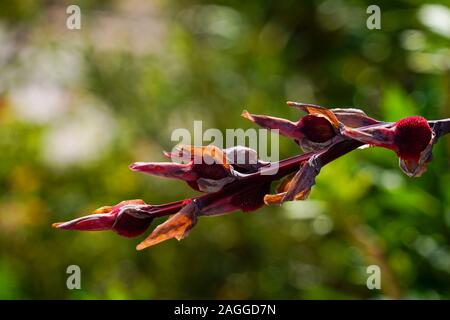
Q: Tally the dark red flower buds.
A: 5